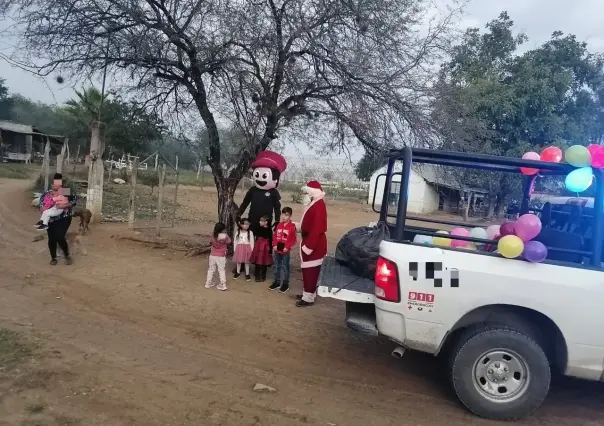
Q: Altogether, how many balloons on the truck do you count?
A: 14